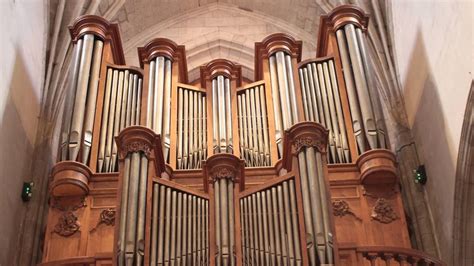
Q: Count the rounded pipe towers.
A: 8